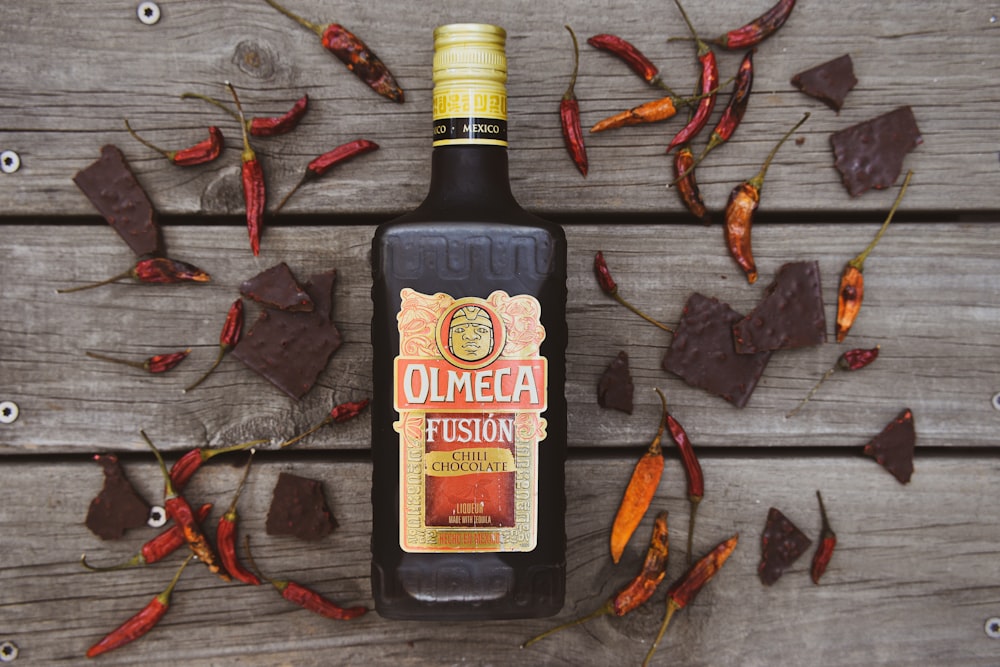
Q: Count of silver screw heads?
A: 7